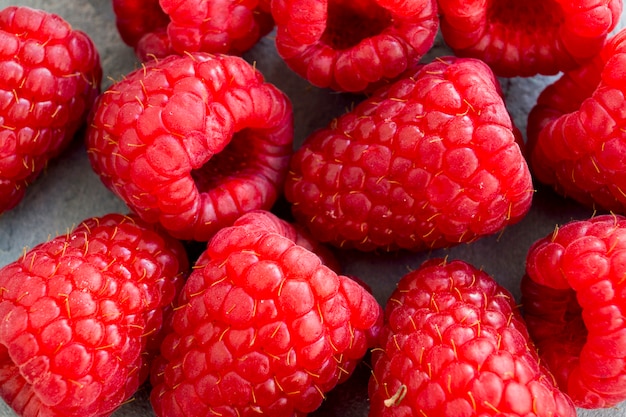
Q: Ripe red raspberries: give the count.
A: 11